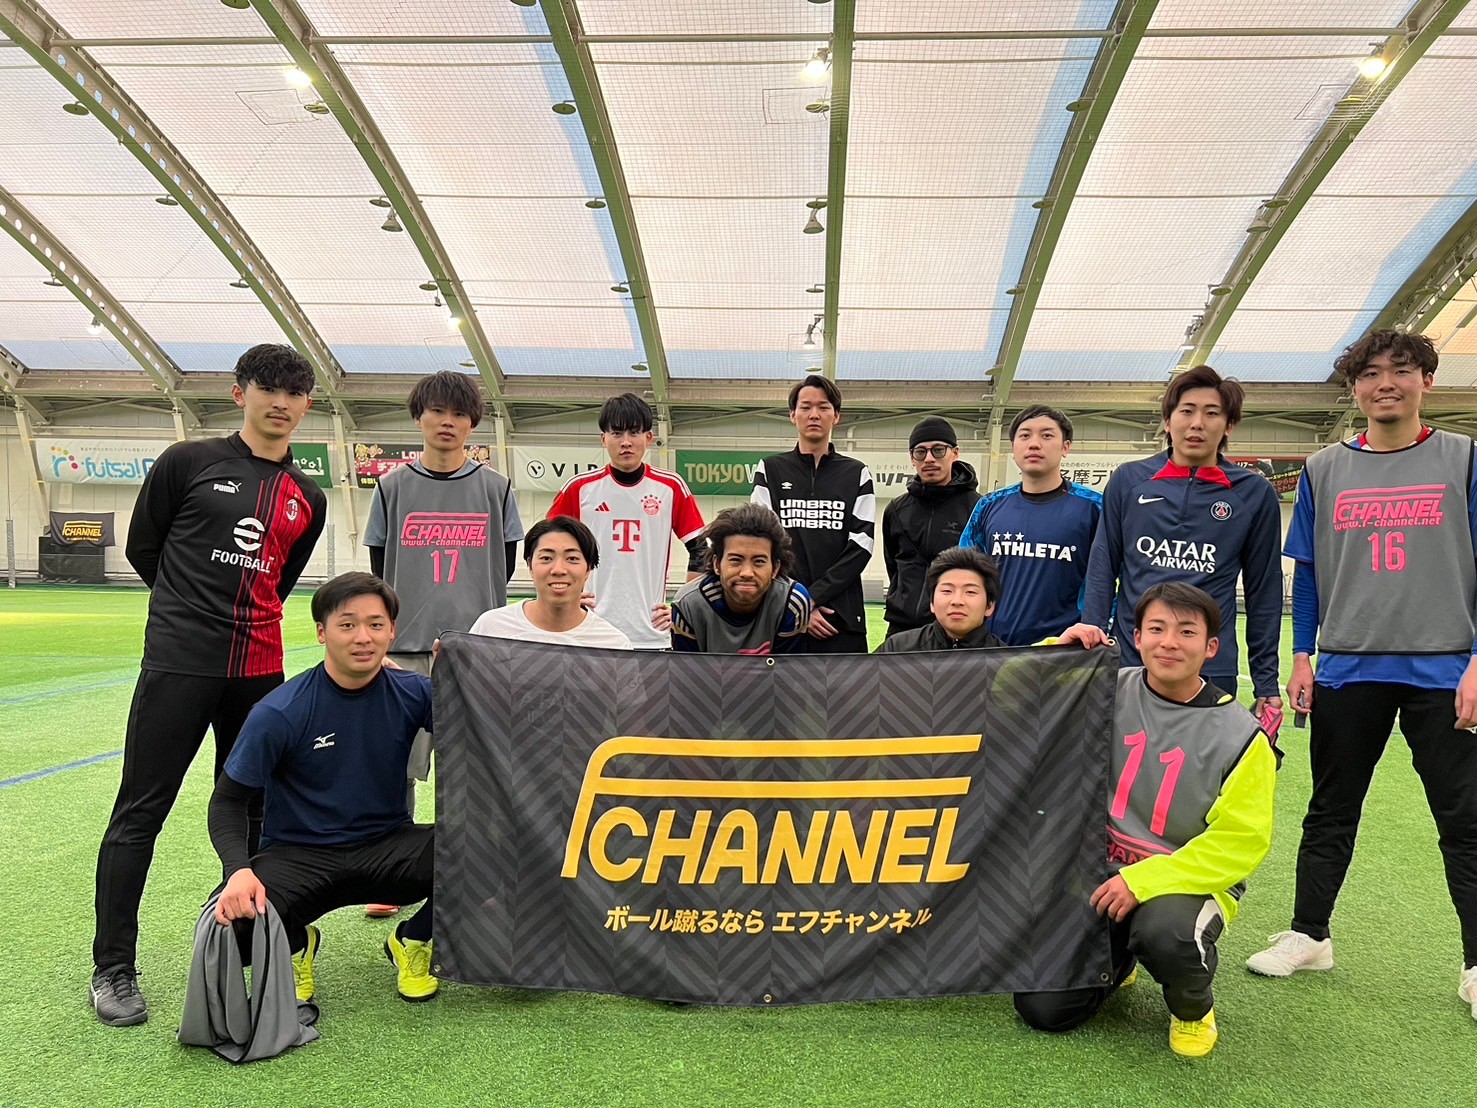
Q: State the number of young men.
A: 13